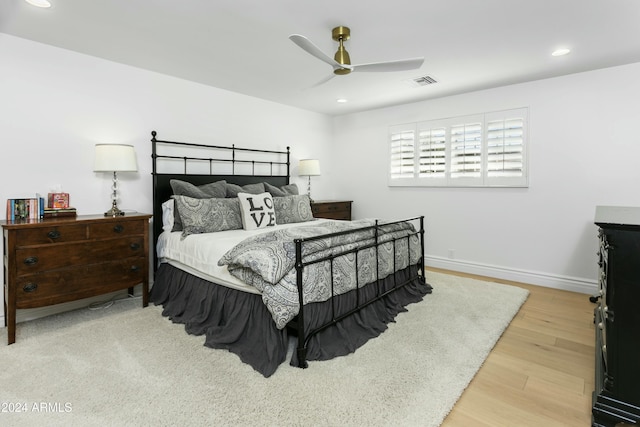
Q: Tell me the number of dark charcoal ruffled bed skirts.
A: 1